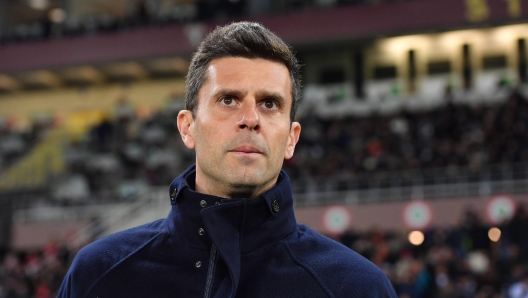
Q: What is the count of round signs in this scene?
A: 3